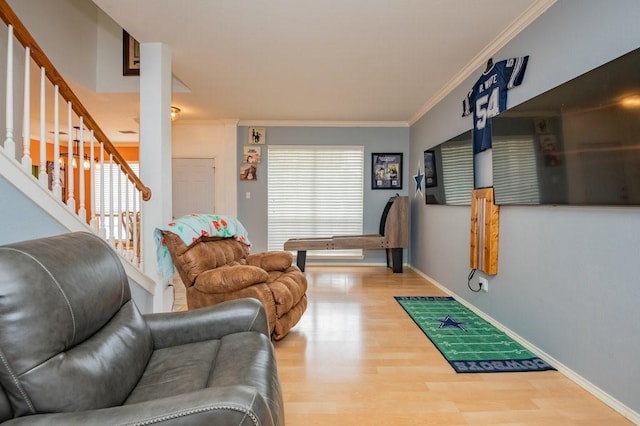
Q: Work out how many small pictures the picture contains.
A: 3